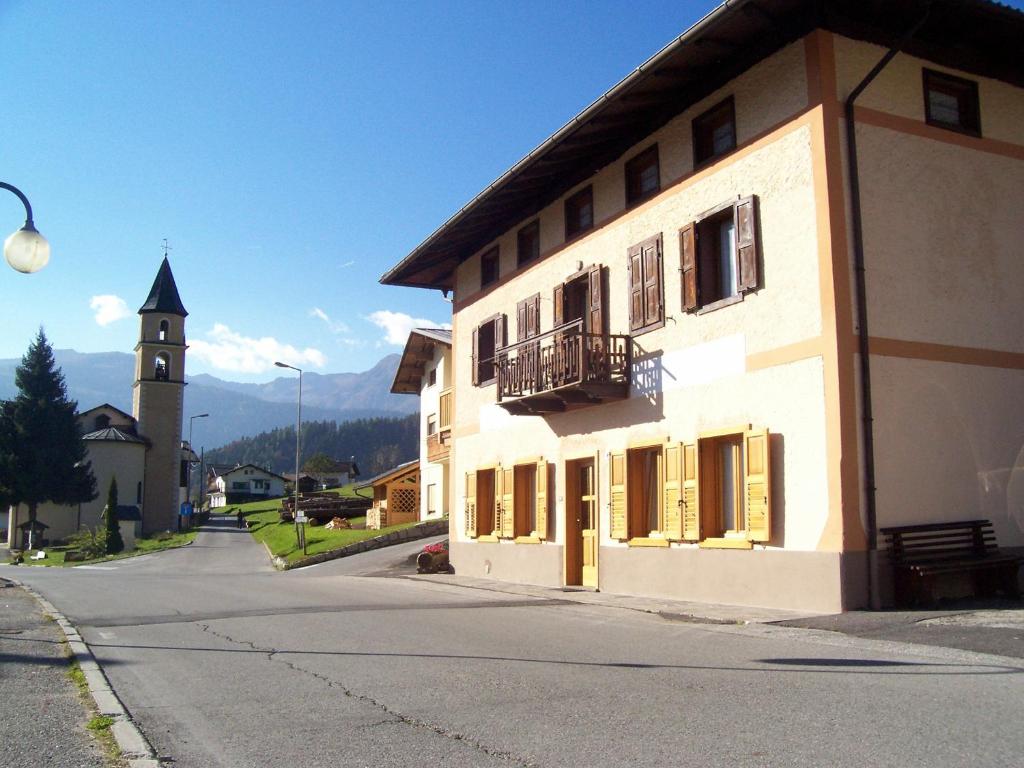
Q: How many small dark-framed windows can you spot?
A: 6